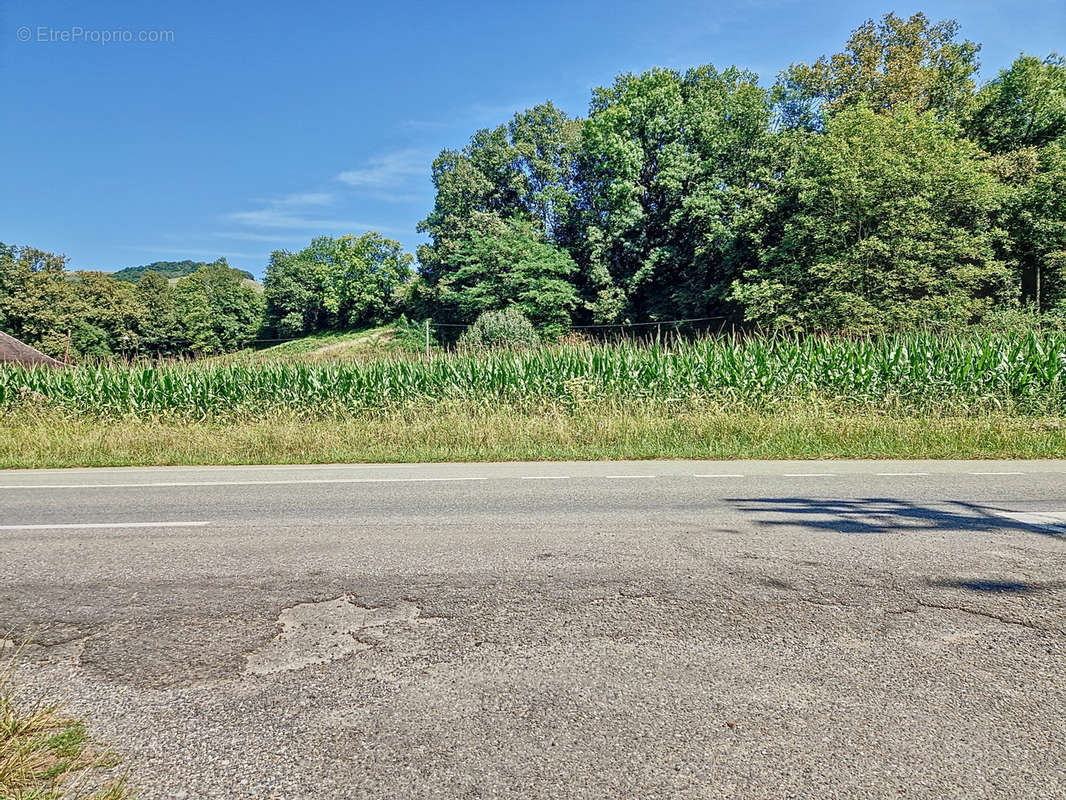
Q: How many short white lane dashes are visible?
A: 6